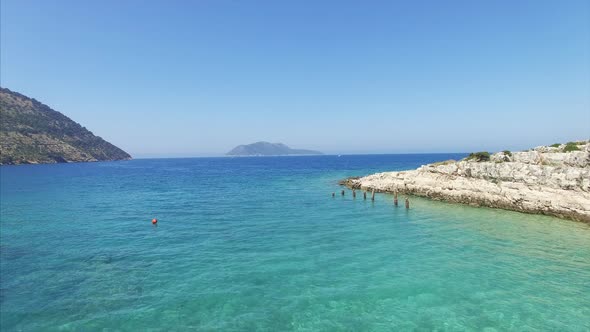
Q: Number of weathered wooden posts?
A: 7